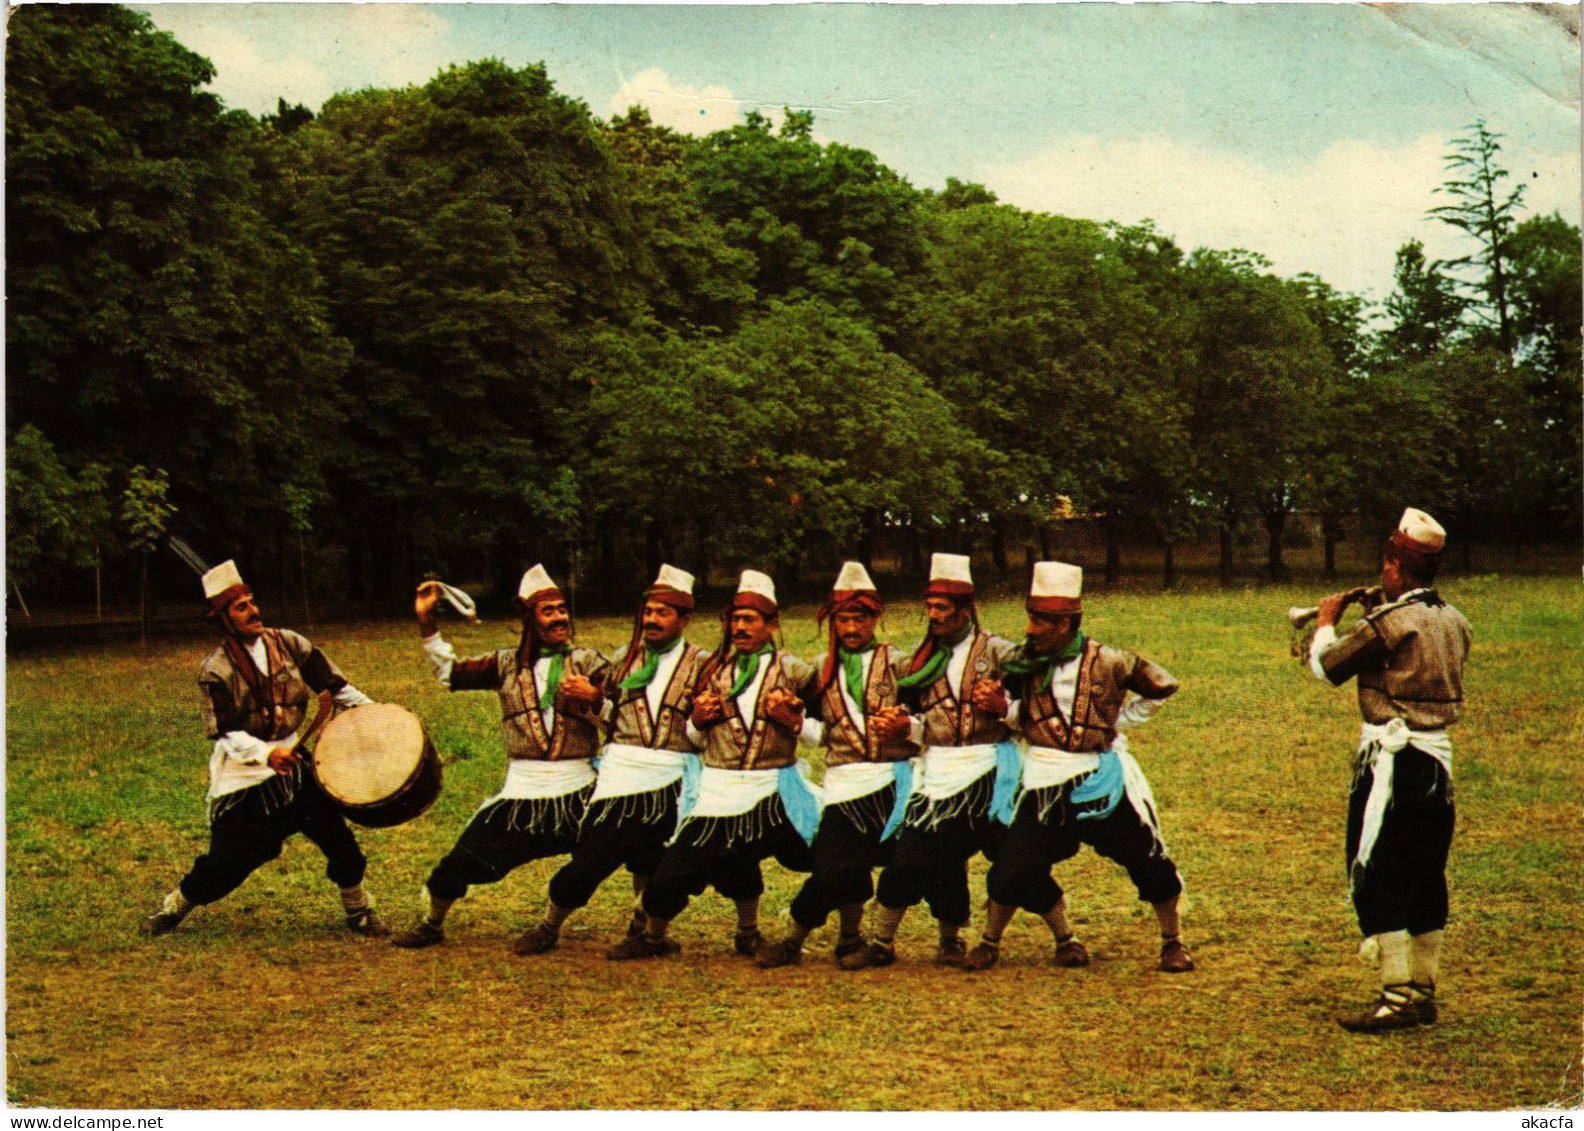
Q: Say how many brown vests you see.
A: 8